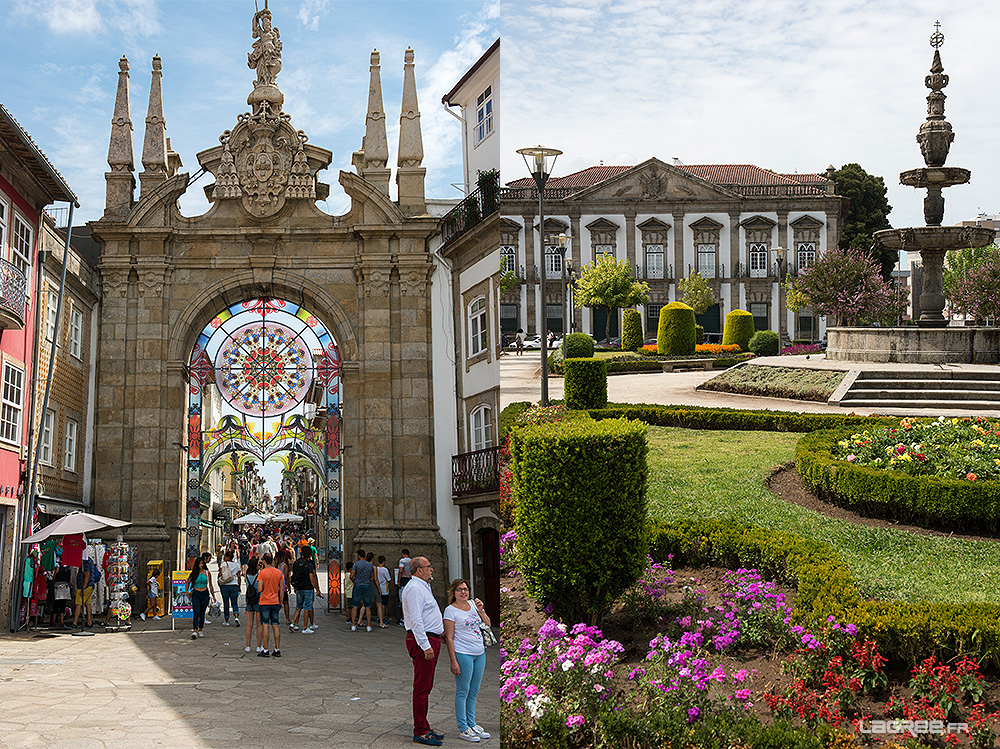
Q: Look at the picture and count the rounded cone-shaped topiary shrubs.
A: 3